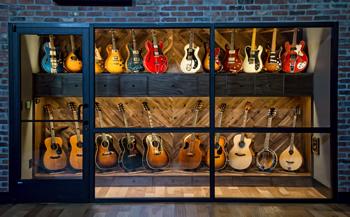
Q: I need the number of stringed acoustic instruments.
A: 10